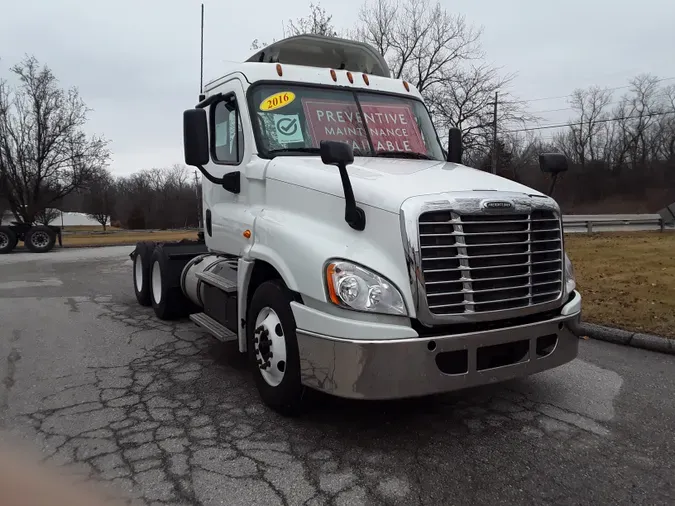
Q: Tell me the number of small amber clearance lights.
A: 5